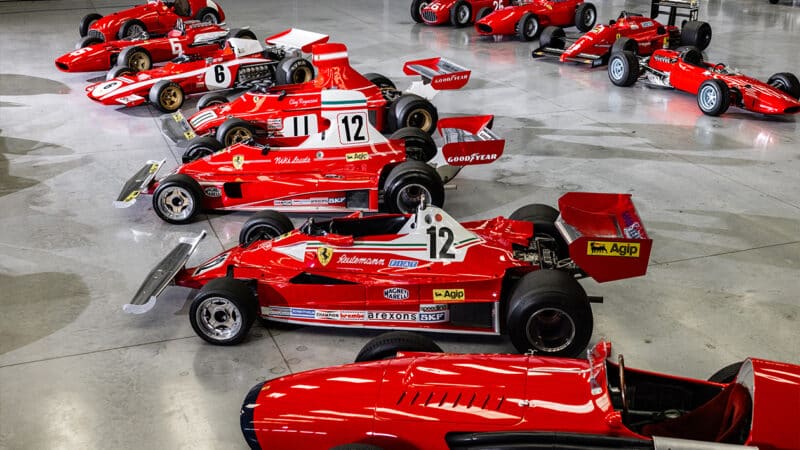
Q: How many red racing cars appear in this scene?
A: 11